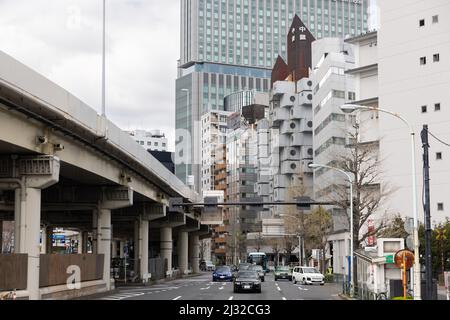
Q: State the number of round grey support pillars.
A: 3